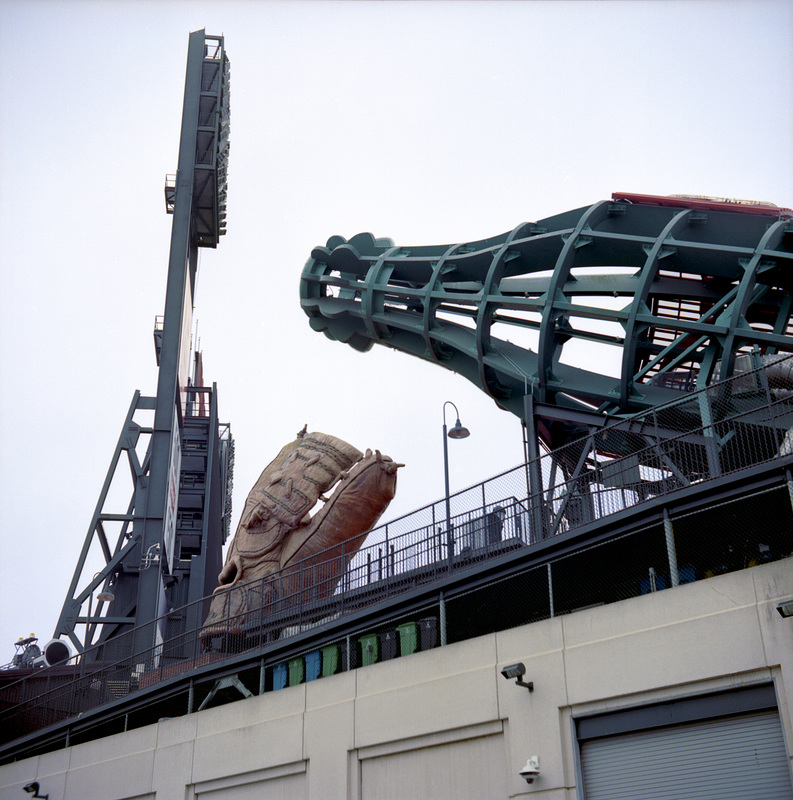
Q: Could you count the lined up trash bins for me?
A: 9